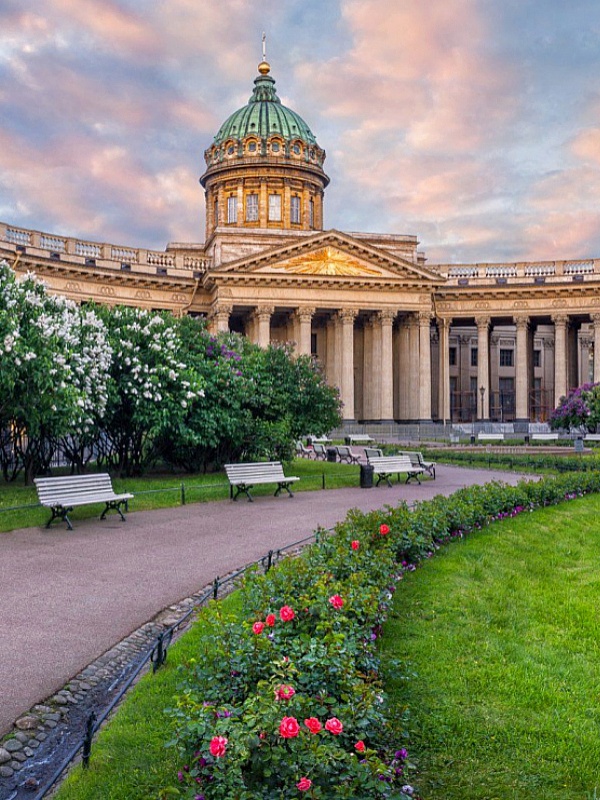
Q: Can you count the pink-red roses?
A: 13